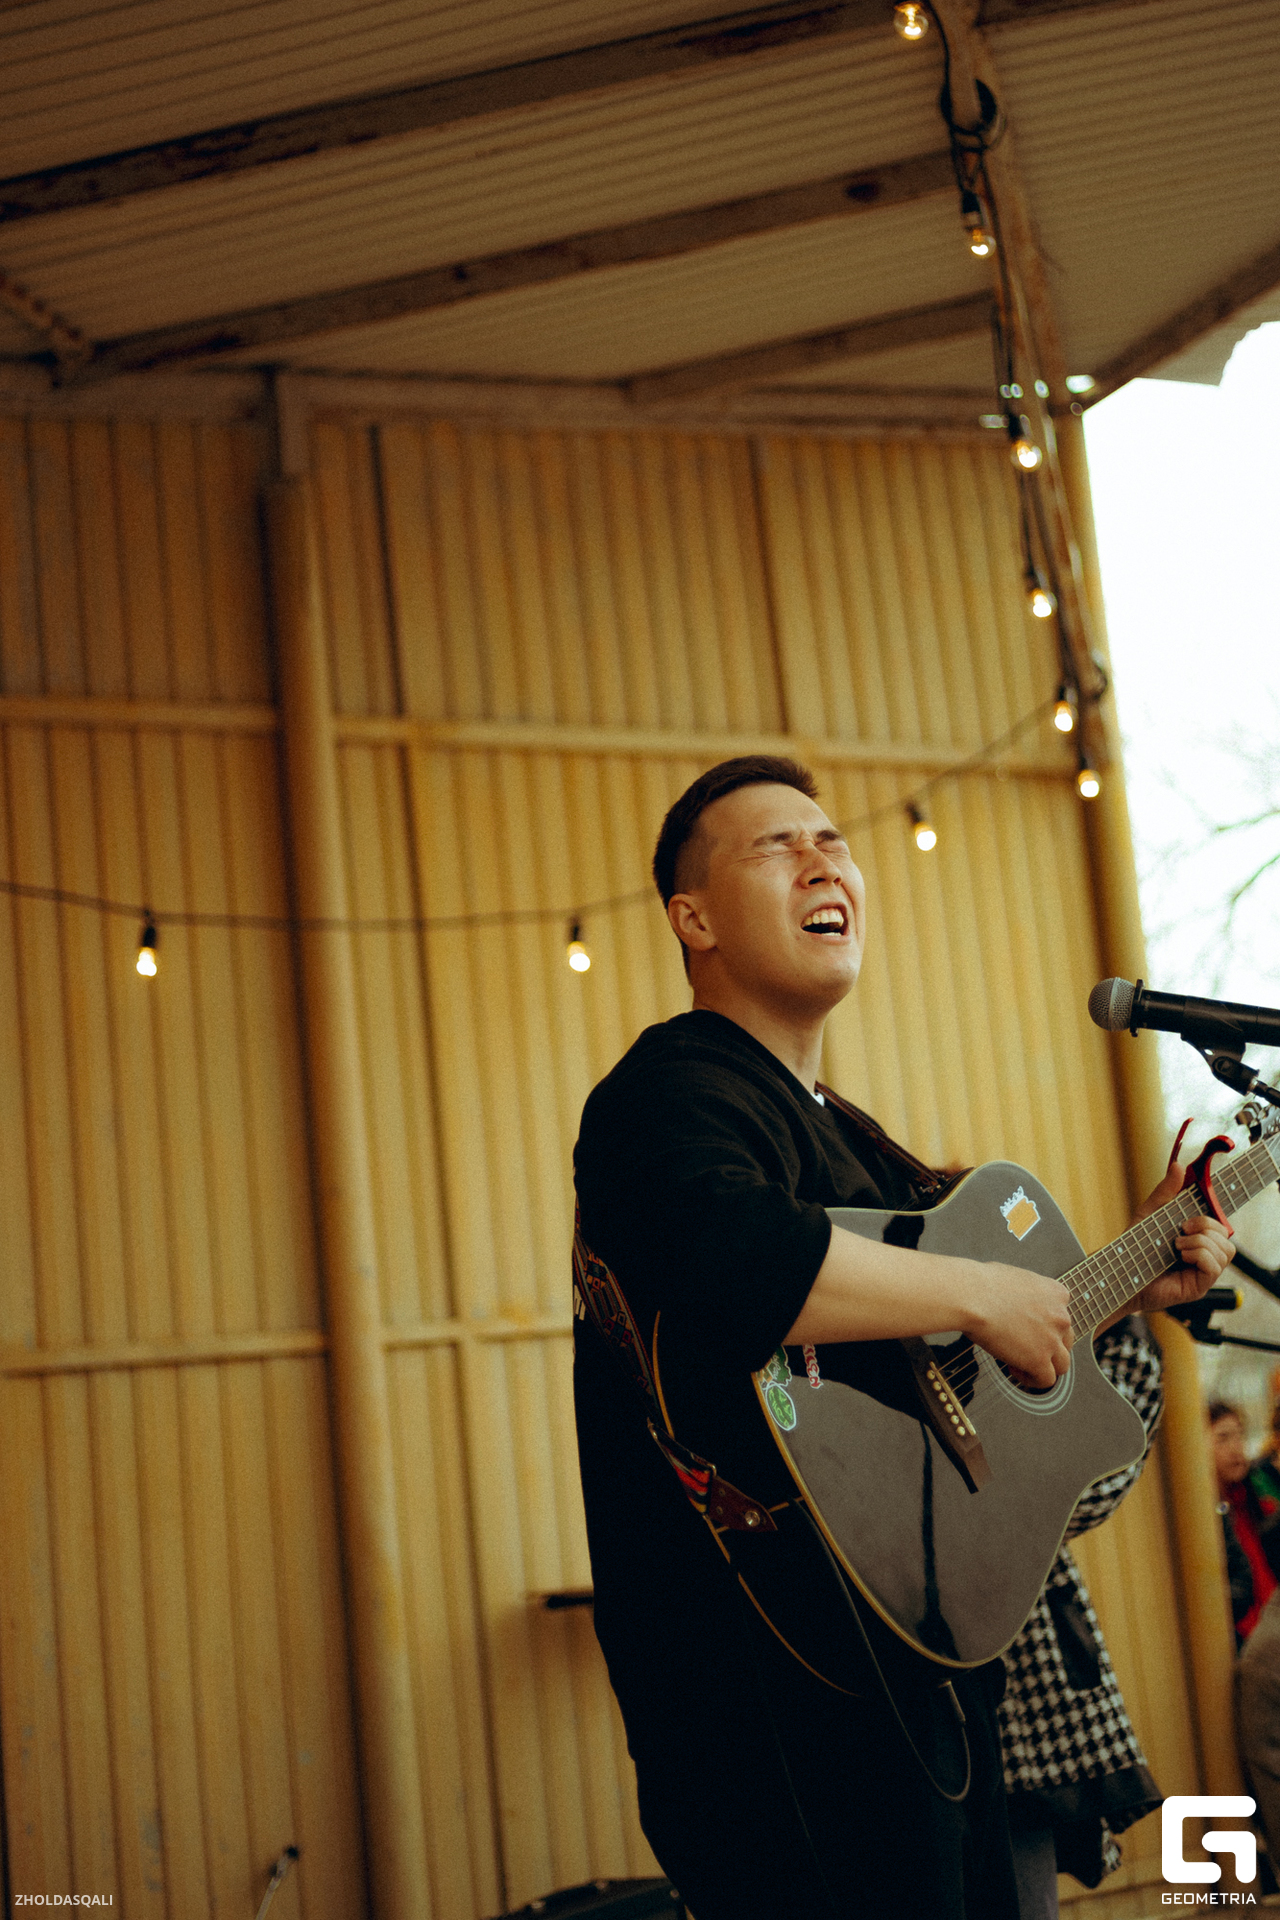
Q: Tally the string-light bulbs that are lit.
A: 9